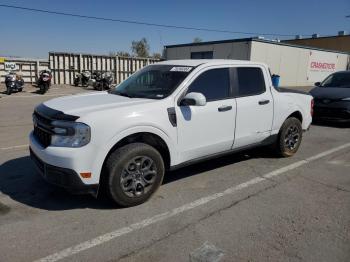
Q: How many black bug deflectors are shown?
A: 1